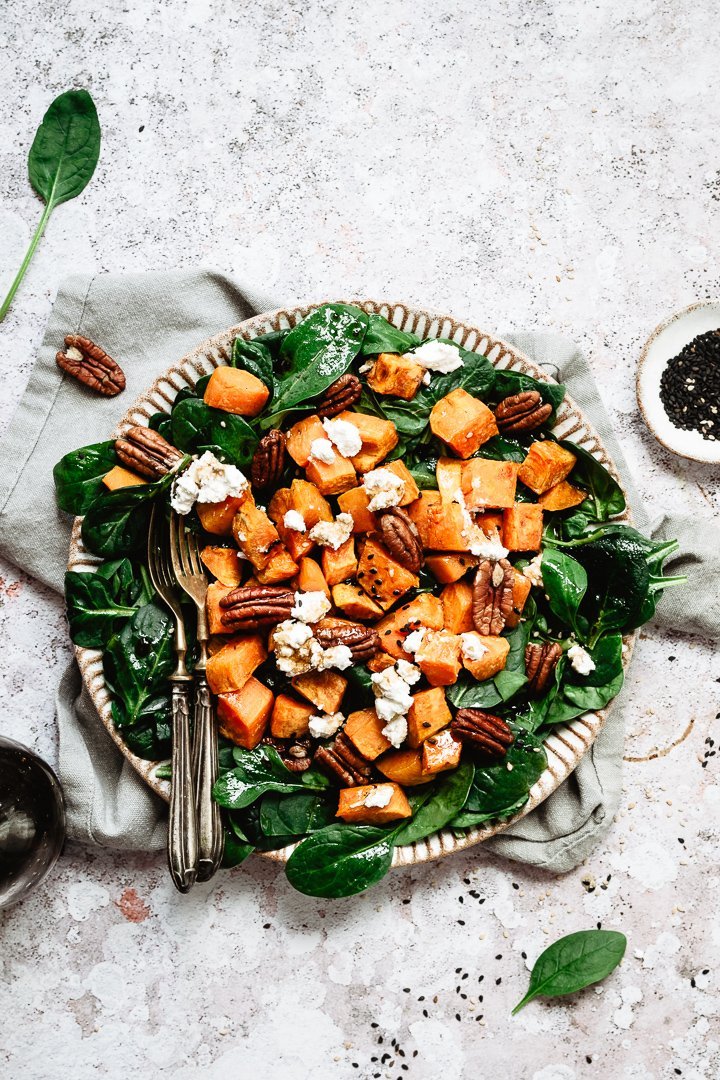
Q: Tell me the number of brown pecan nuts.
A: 13